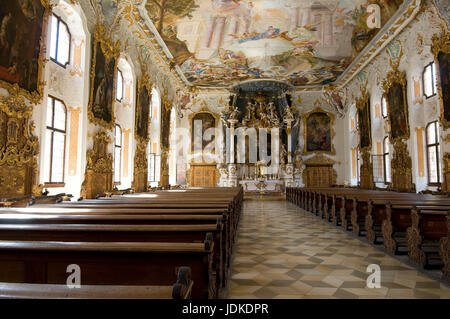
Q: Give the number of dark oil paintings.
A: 9